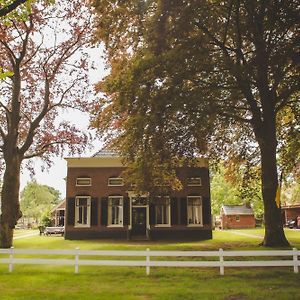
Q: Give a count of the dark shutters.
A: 8